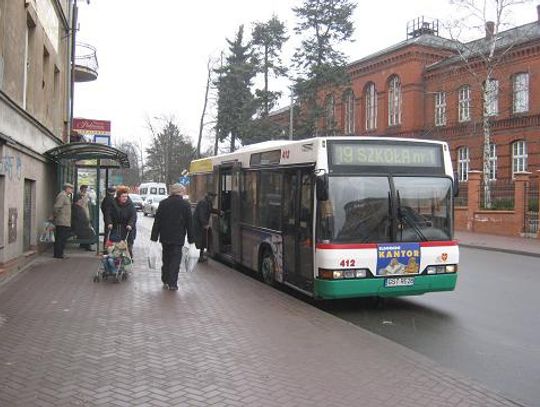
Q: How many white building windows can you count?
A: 11